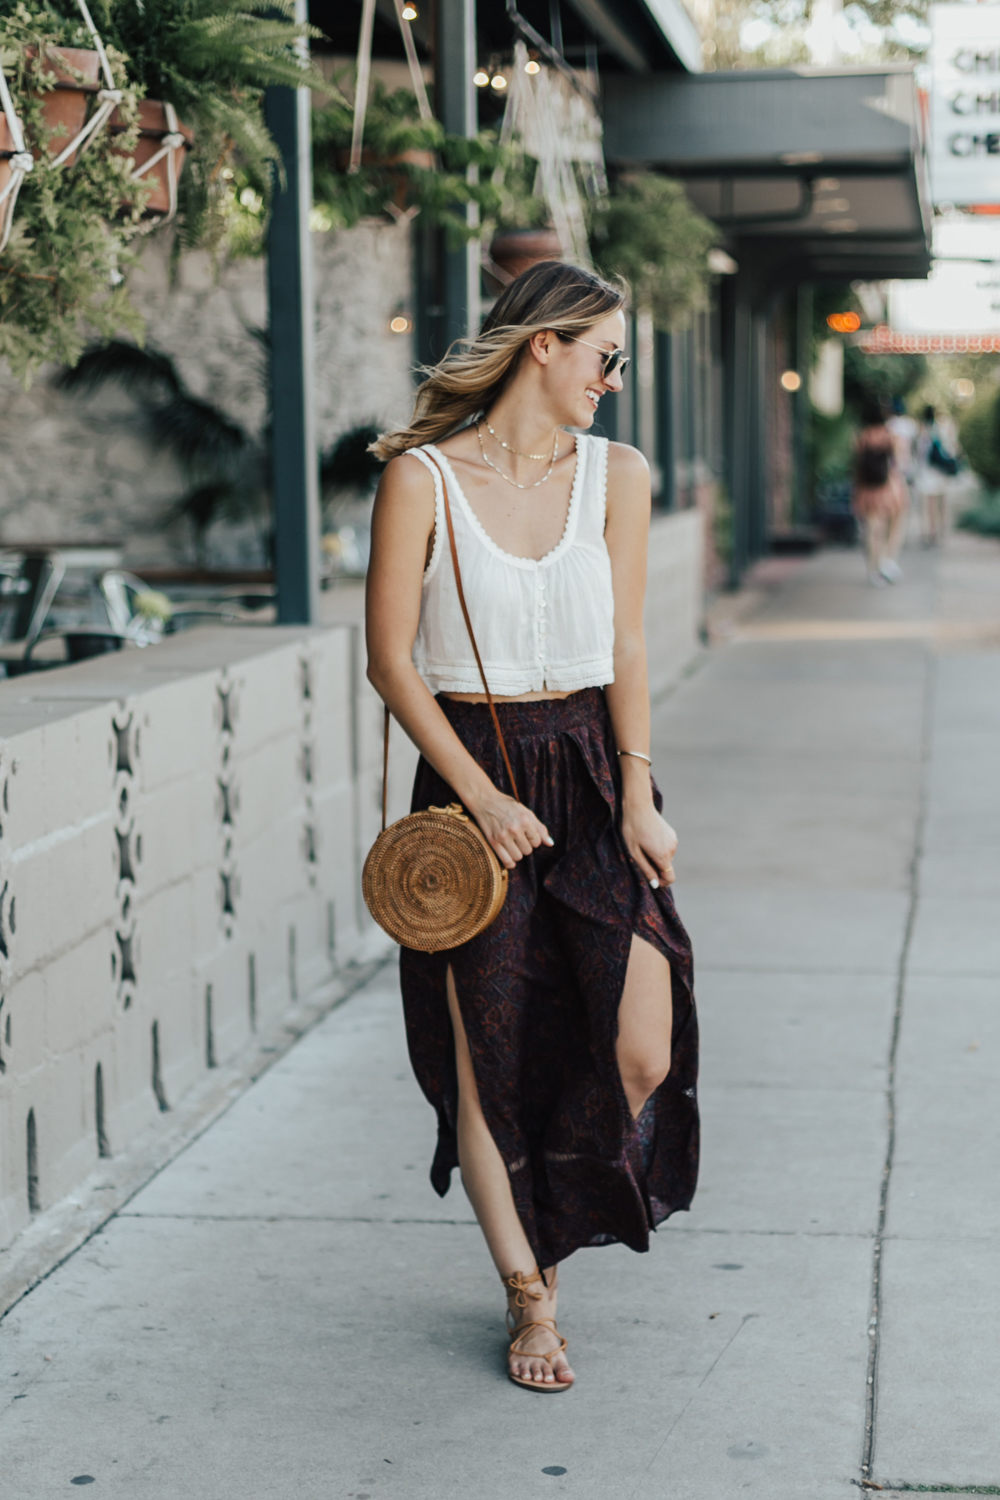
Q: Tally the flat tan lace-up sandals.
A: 1